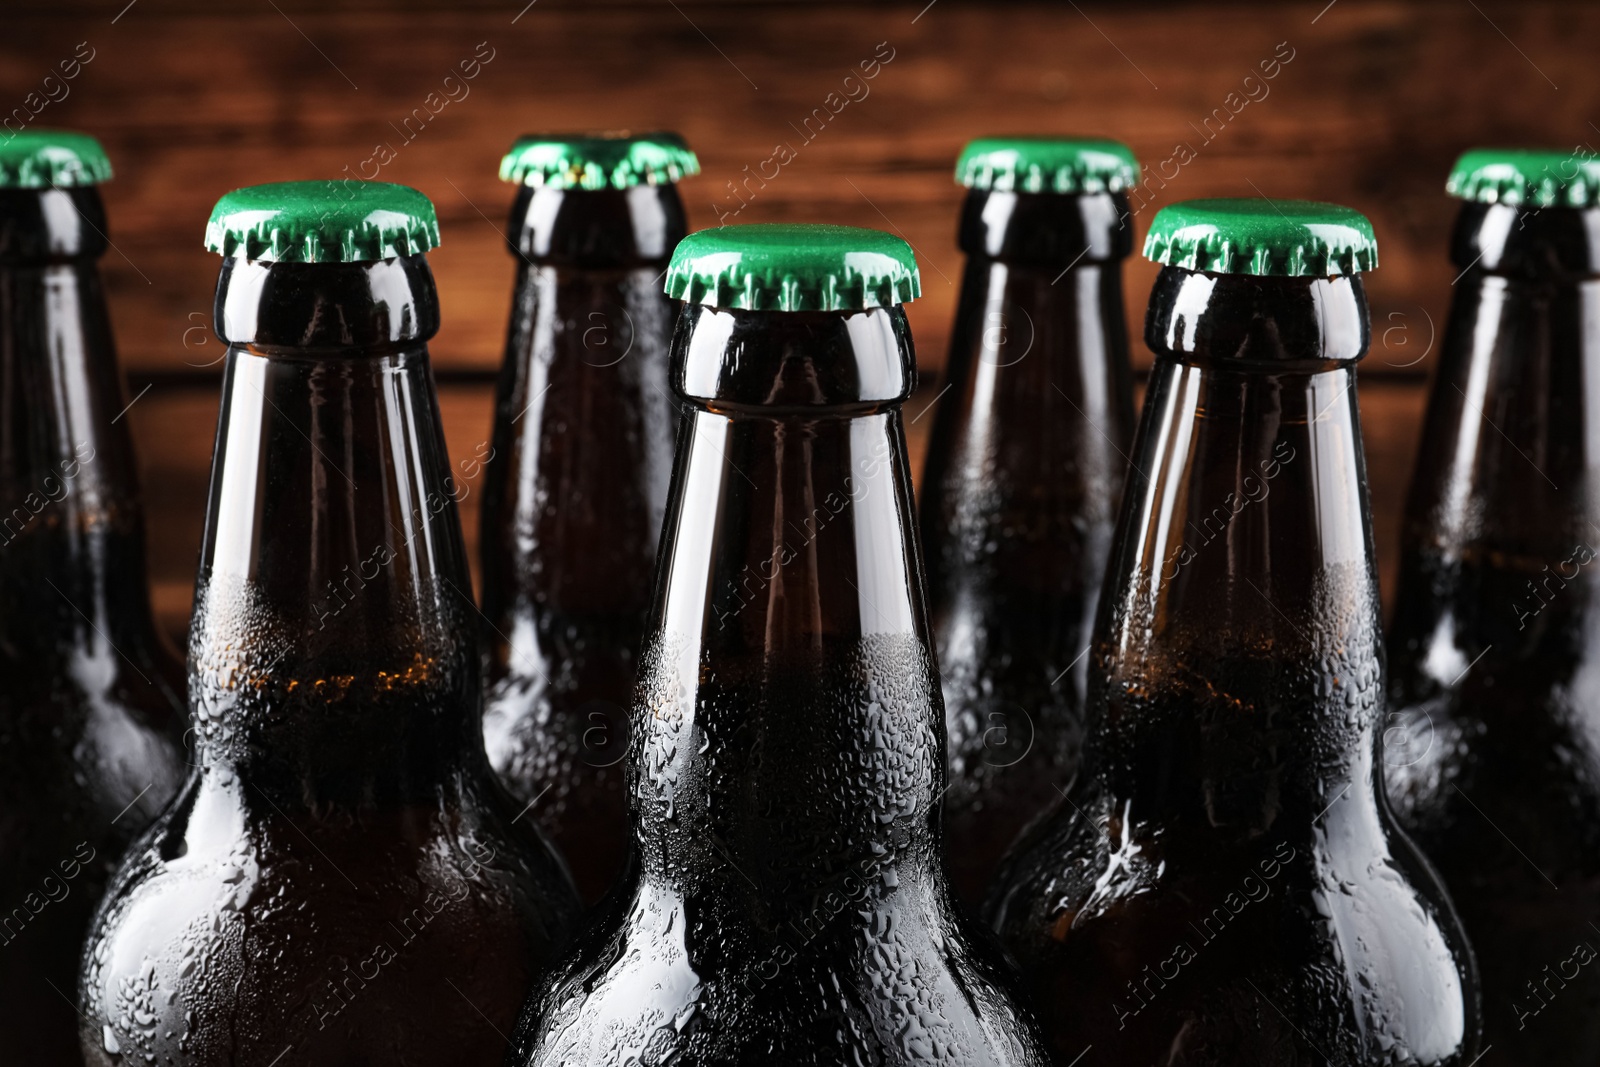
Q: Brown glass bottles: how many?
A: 7